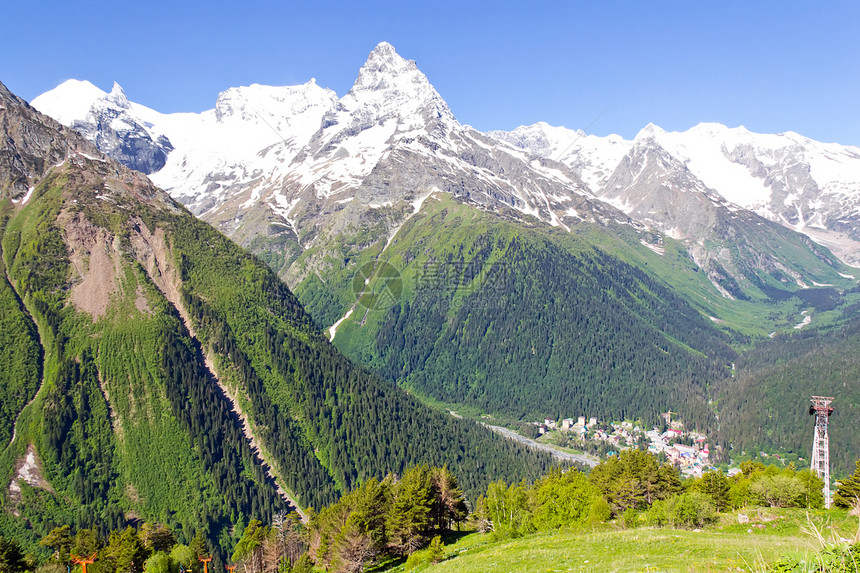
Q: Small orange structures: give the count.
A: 3